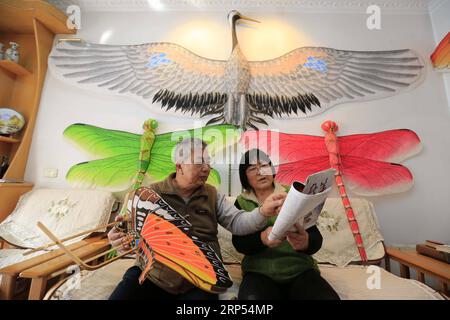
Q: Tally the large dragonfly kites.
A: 2